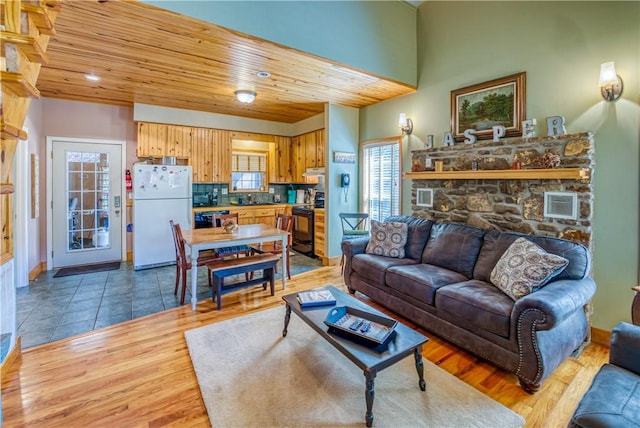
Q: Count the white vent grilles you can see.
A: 2